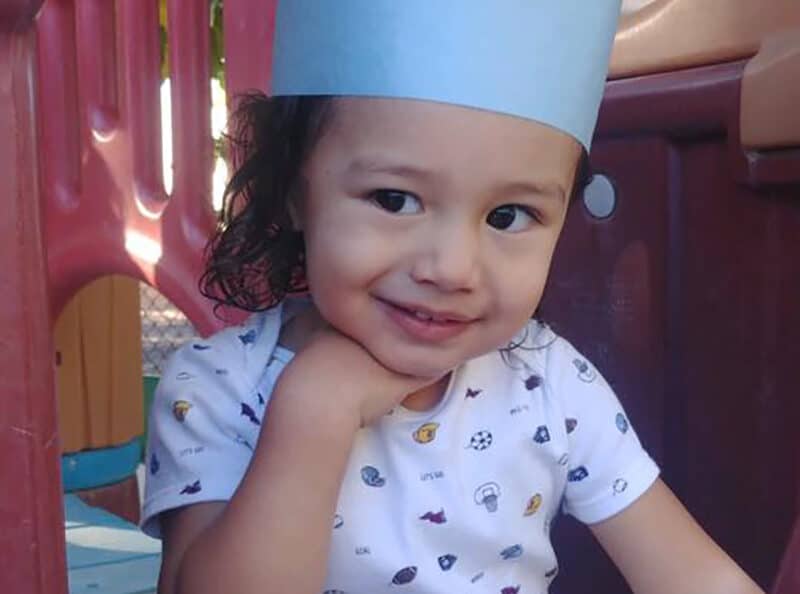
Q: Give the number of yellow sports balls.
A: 3